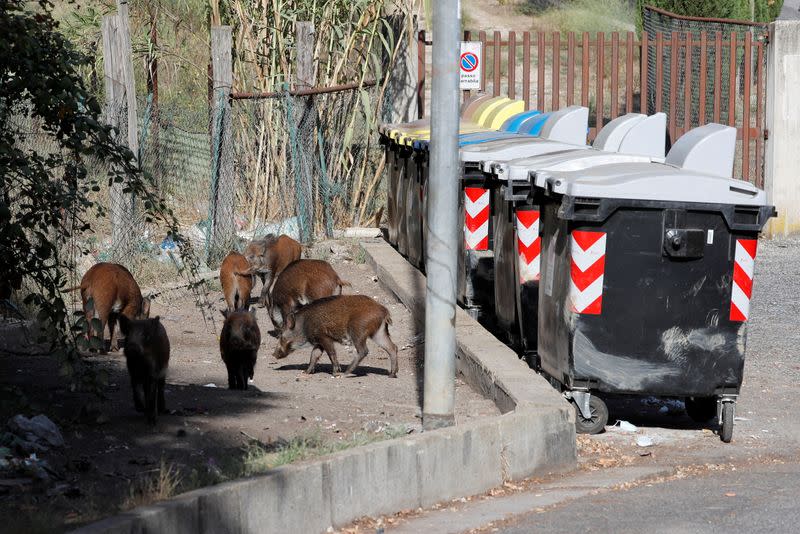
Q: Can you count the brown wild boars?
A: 5